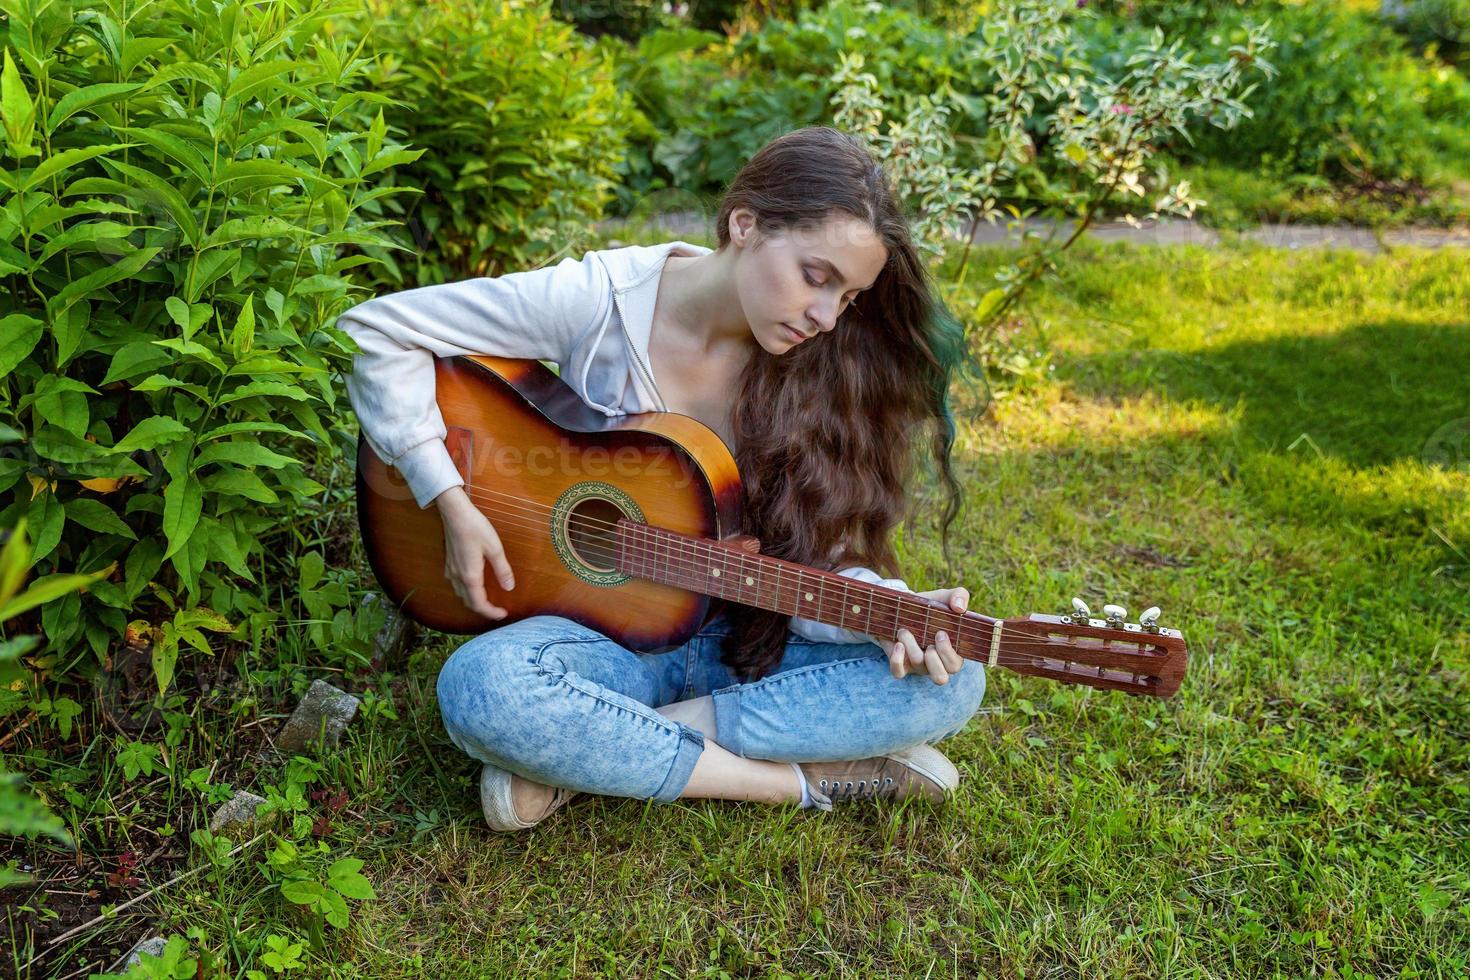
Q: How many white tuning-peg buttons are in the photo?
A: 3